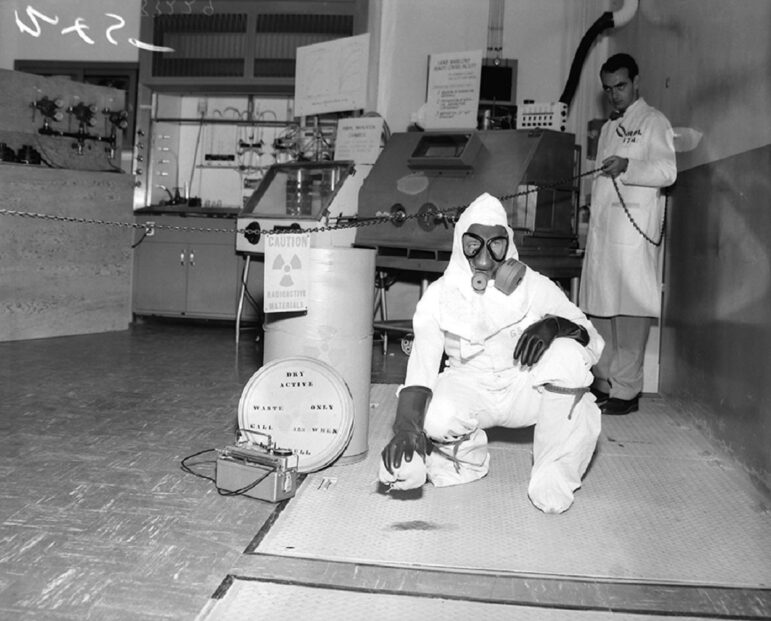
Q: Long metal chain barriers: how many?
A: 1